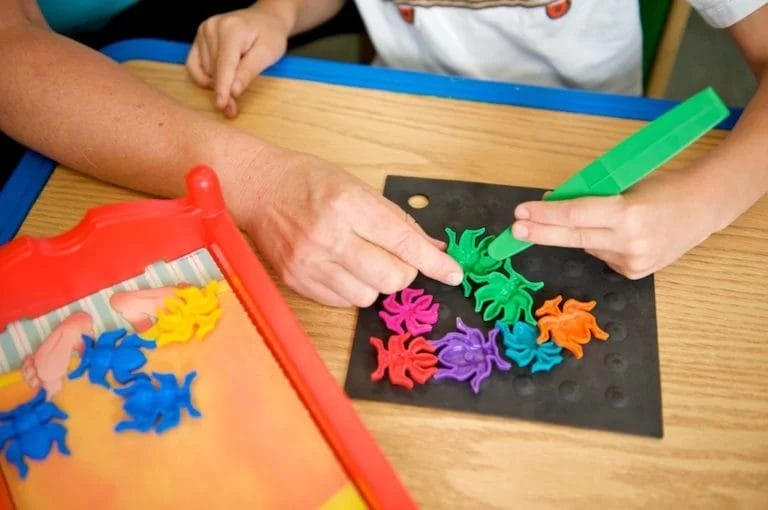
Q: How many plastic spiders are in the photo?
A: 11